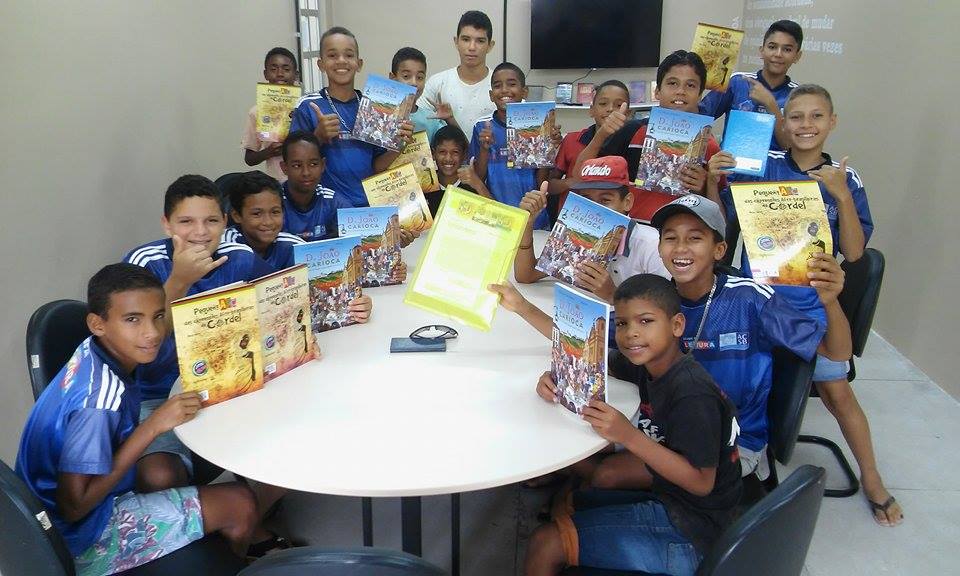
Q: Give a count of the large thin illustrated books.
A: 14